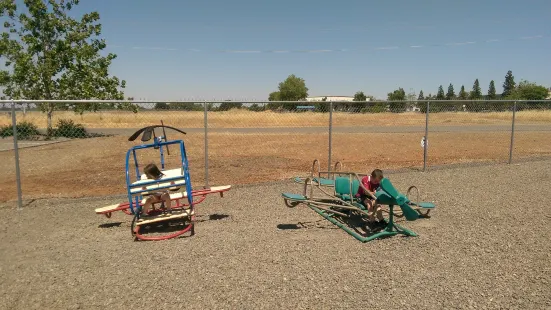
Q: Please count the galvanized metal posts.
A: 5